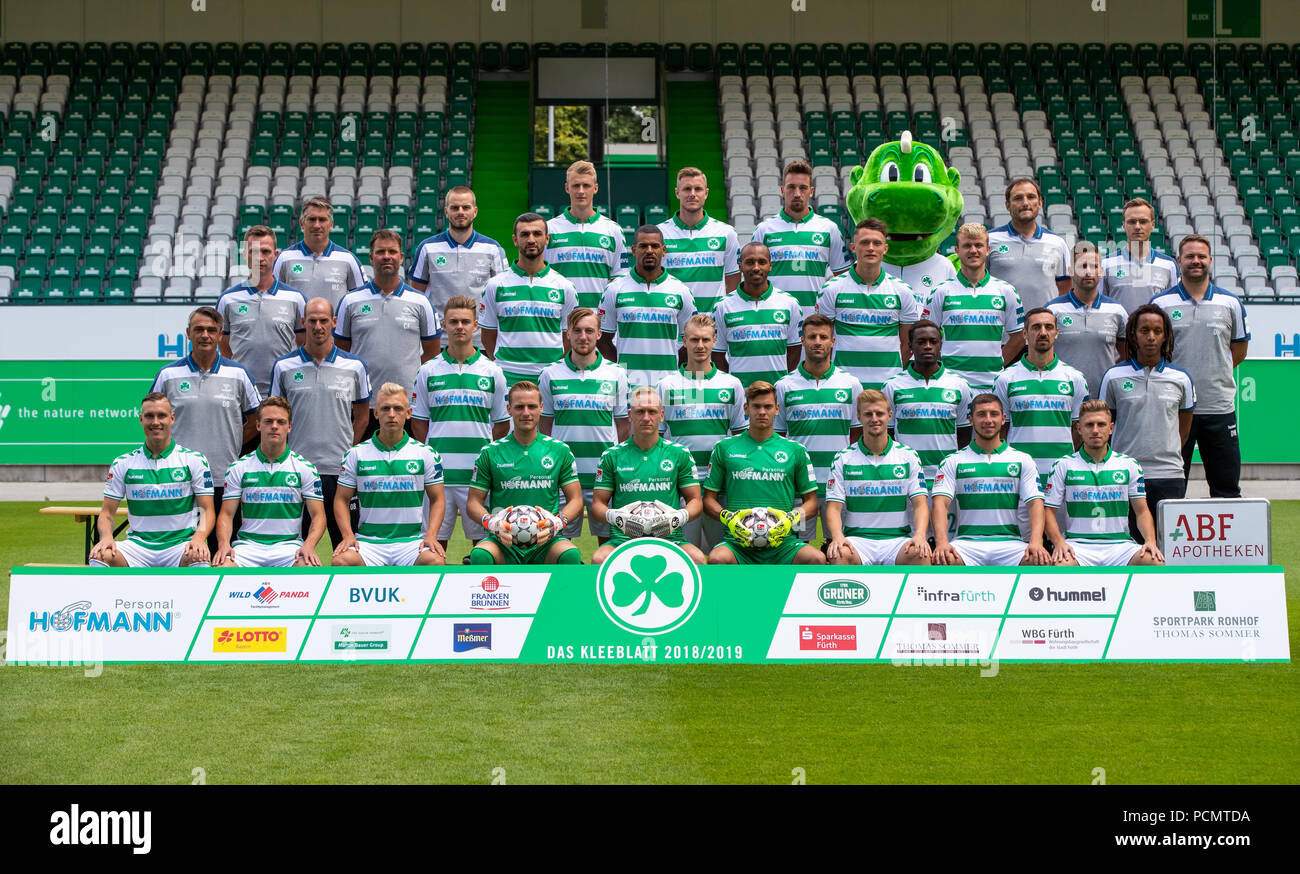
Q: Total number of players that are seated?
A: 9